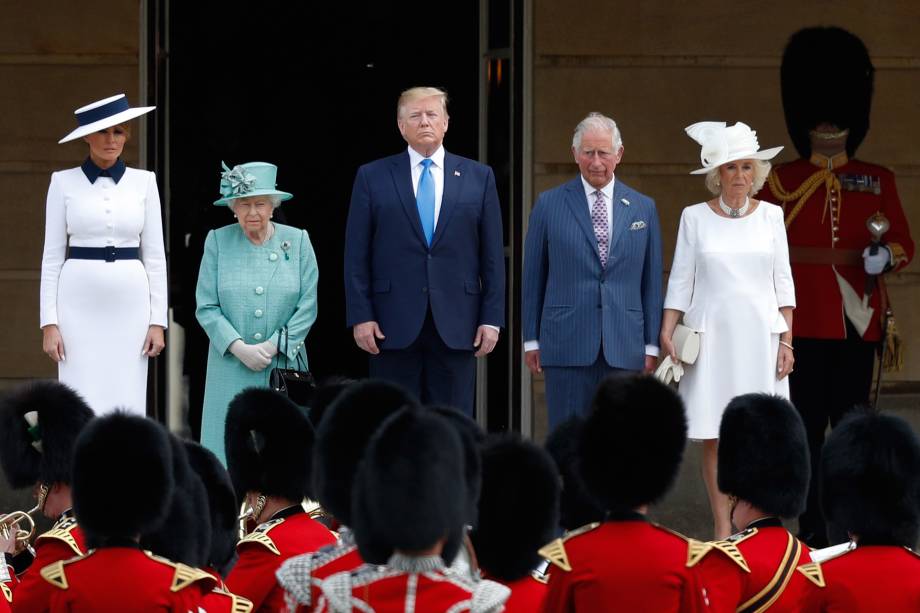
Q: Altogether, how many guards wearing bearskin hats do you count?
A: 15